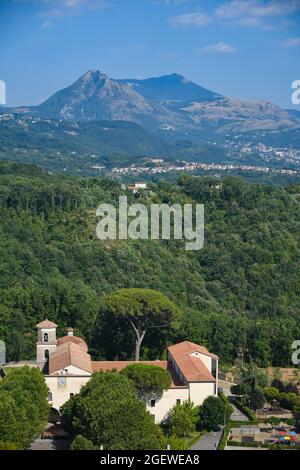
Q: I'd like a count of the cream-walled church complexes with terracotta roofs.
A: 1